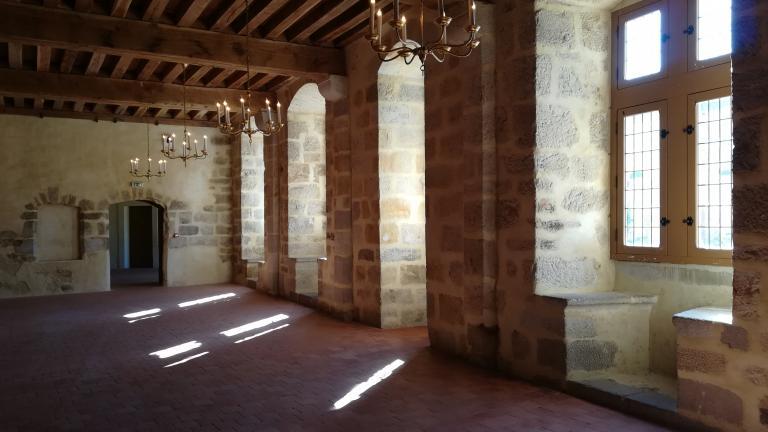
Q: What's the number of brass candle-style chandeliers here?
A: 4